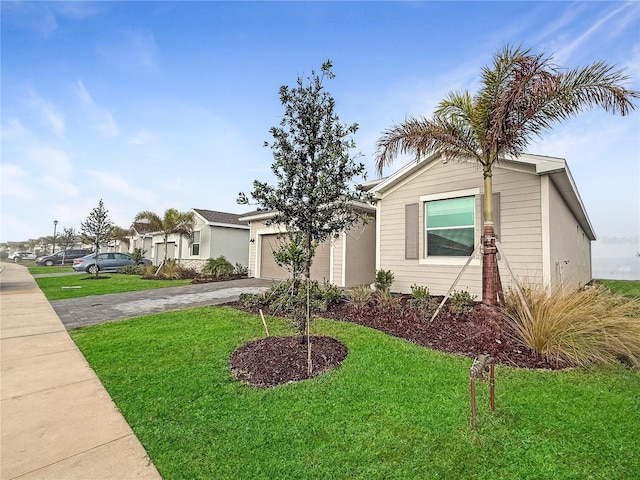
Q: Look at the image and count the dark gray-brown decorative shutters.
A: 2